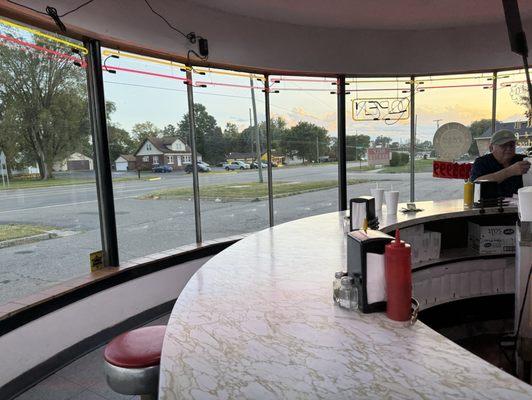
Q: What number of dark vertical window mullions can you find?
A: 6